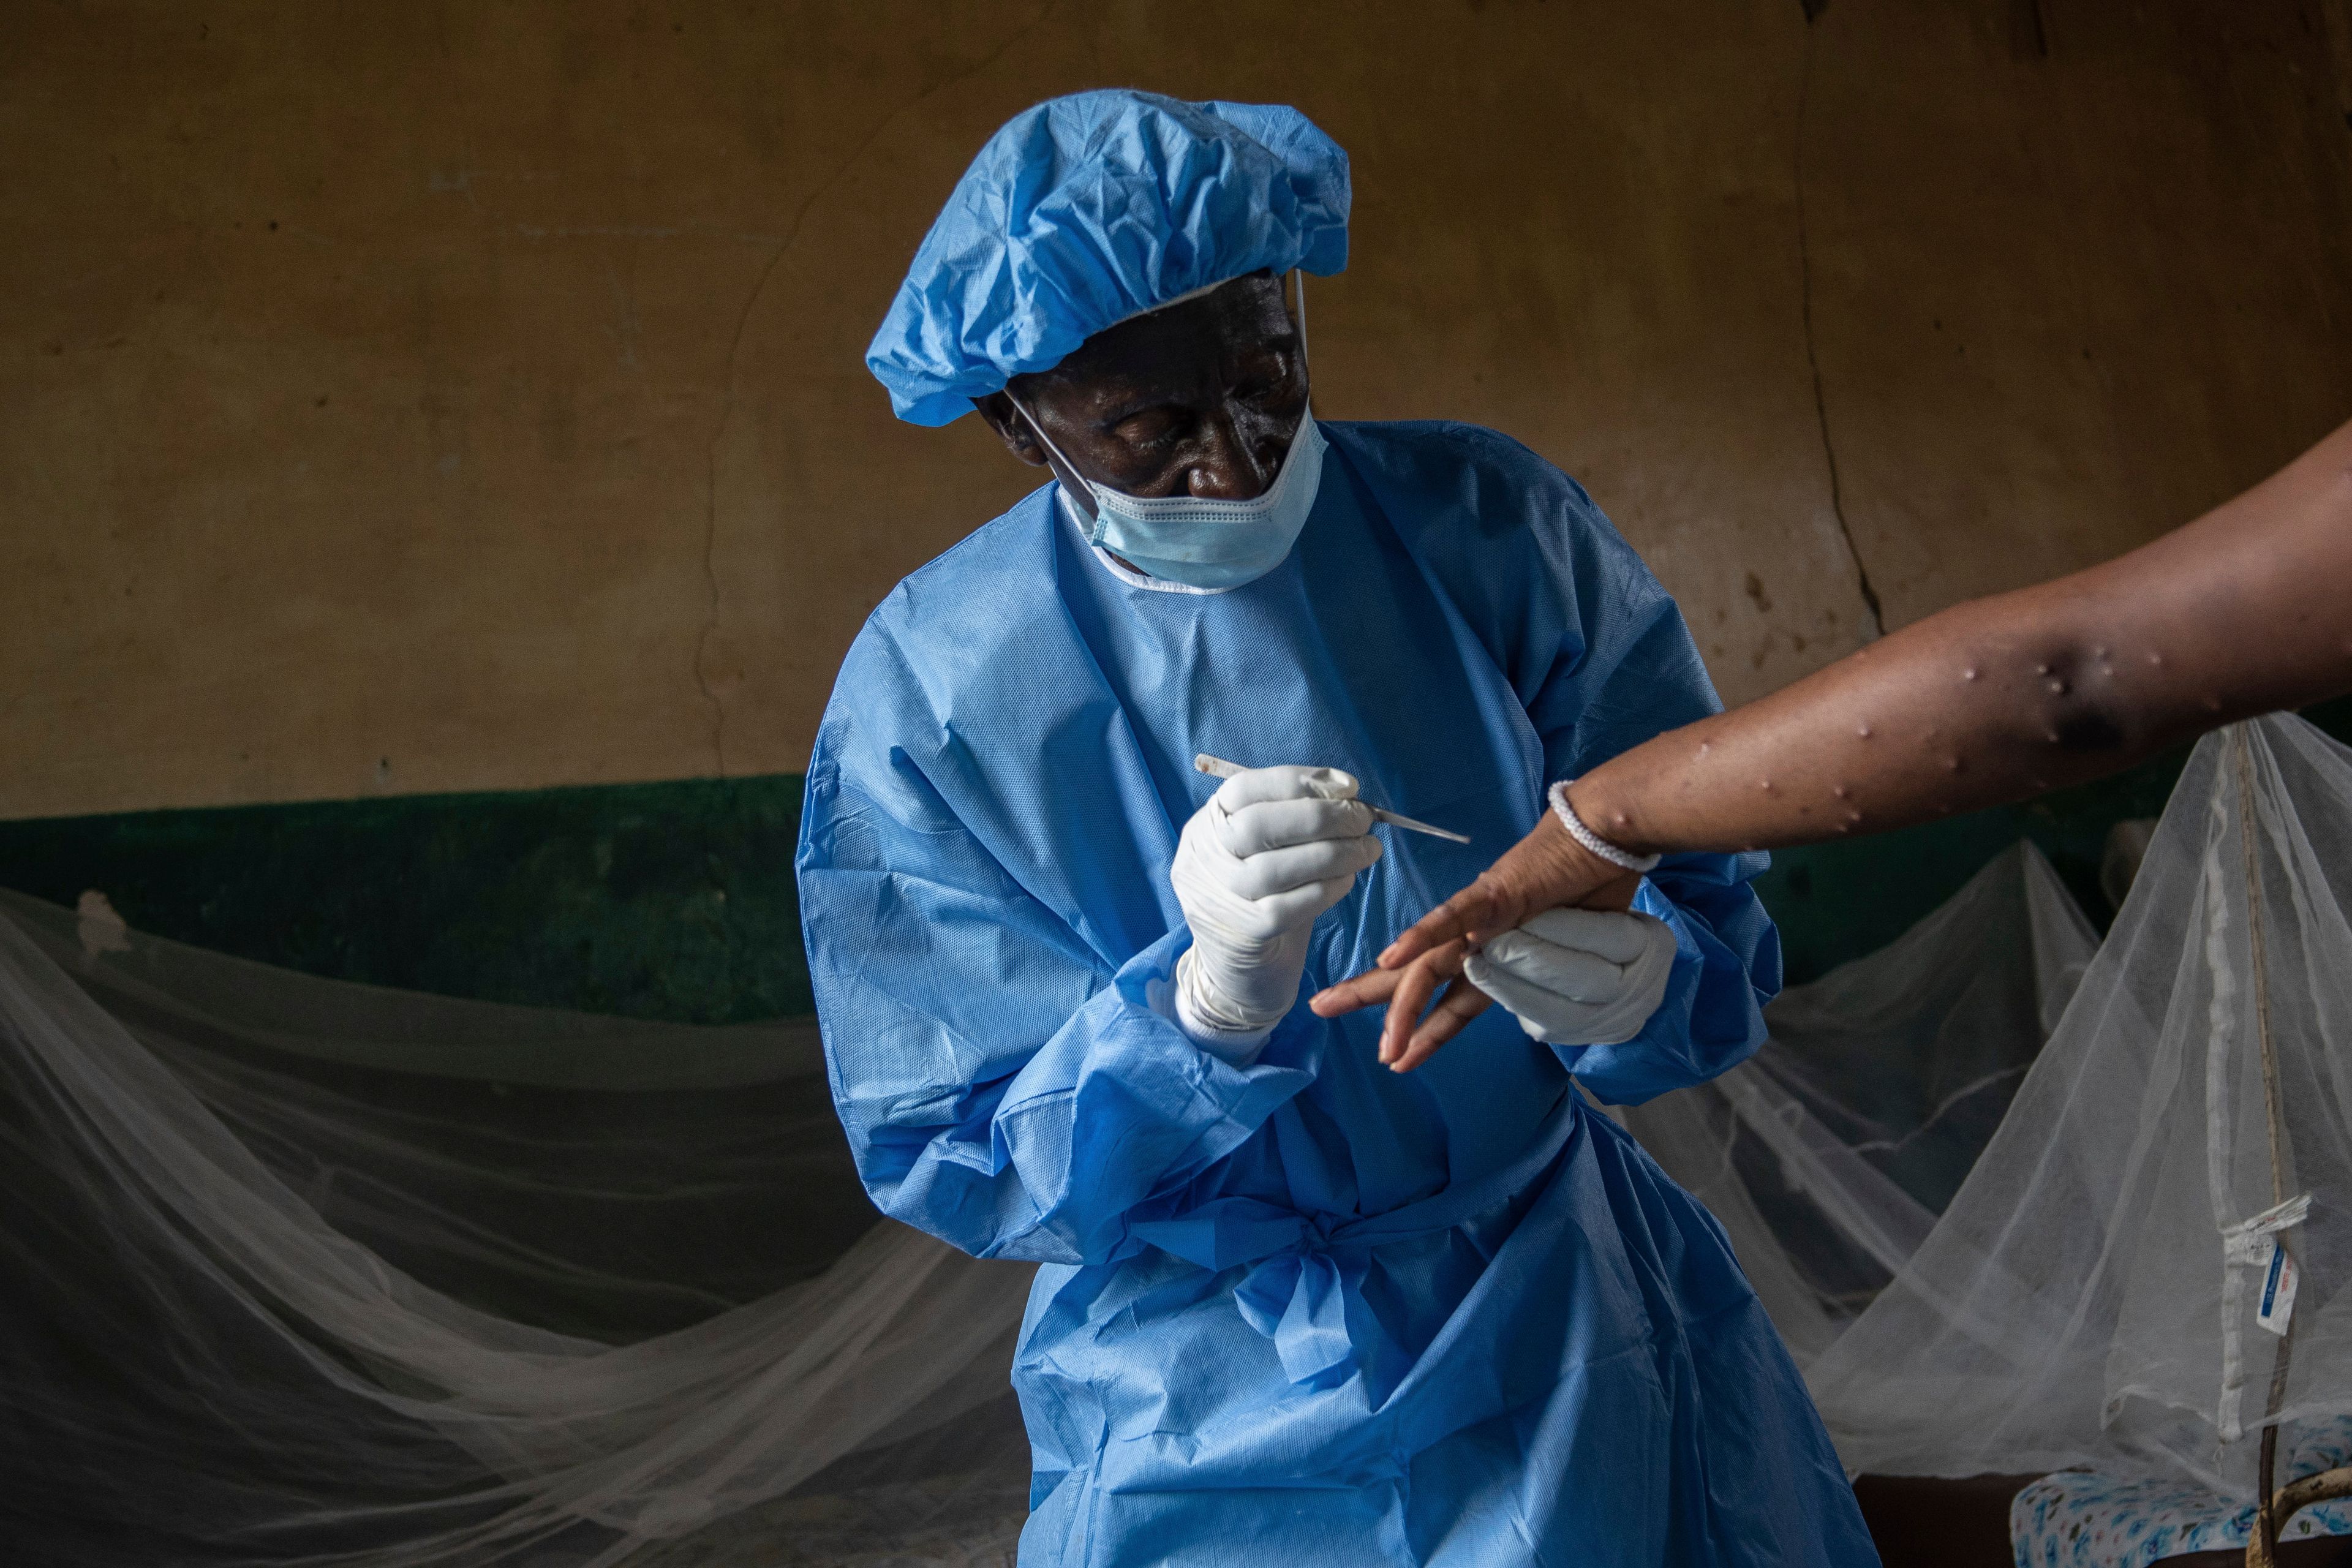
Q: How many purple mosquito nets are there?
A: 0